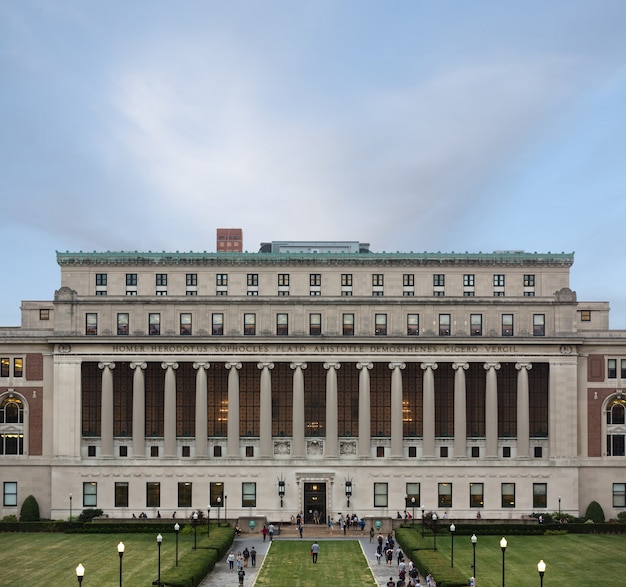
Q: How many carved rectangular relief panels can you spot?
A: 3